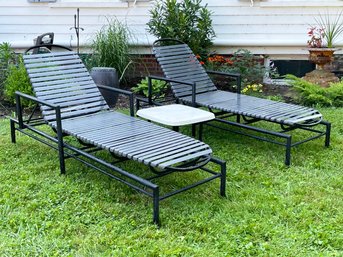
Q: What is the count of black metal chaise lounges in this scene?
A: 2